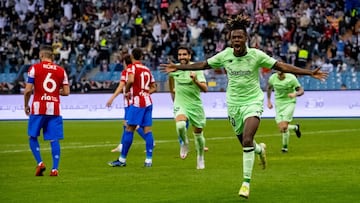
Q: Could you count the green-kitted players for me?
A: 3